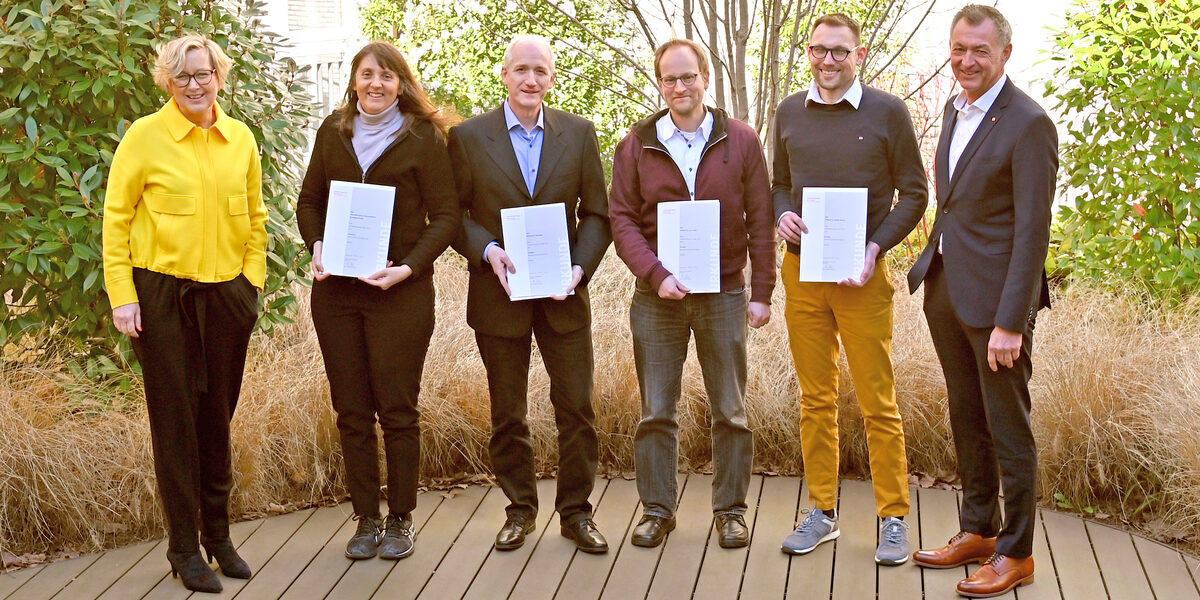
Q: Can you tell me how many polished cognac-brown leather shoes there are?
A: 2